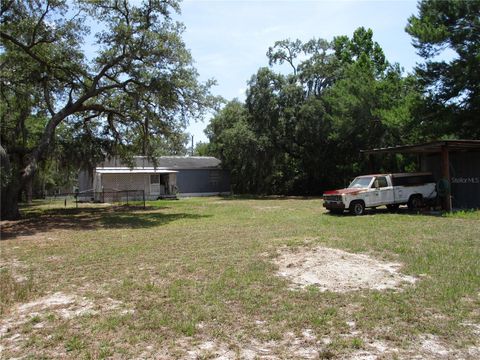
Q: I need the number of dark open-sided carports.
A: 1